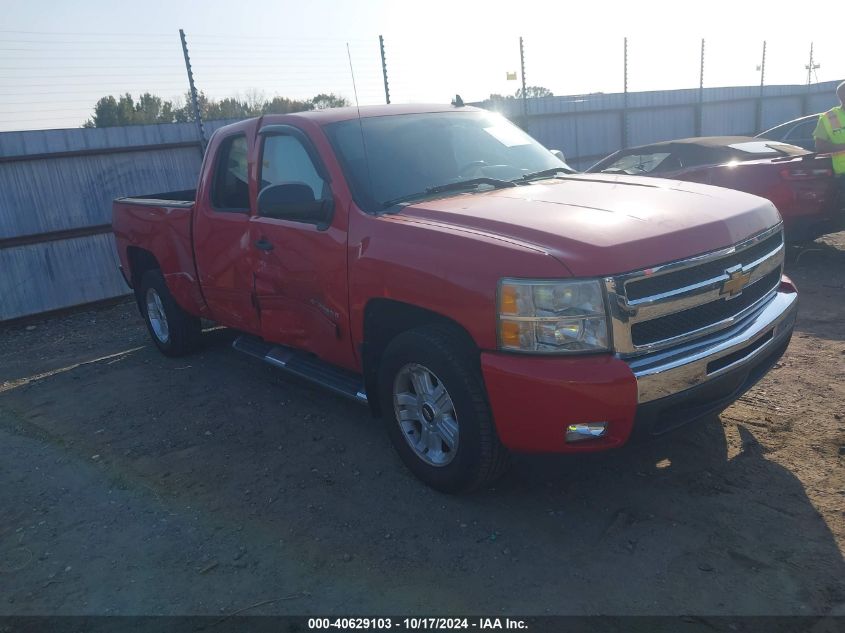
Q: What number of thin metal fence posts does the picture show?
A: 7